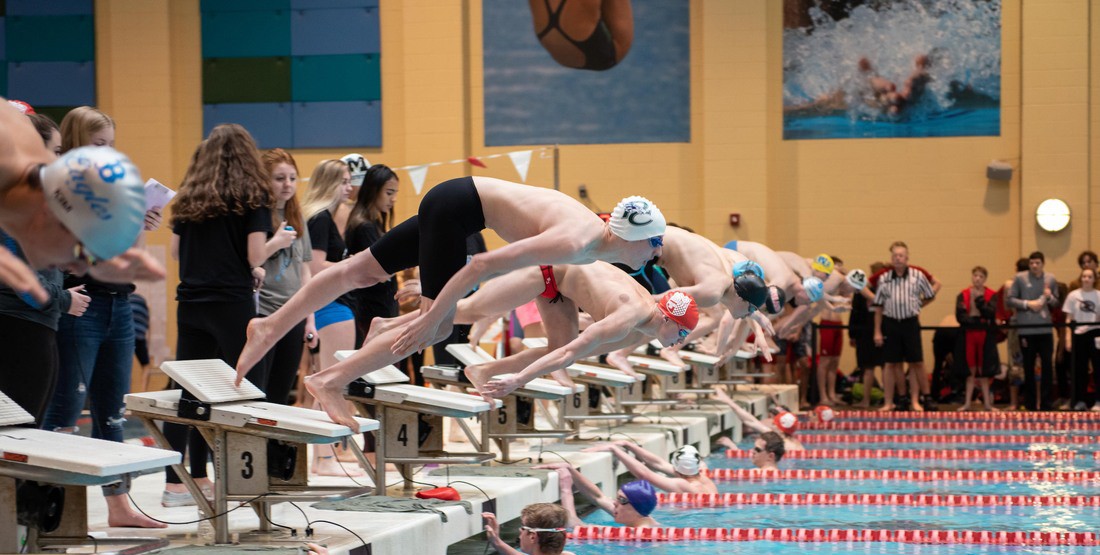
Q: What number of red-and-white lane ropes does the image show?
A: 7